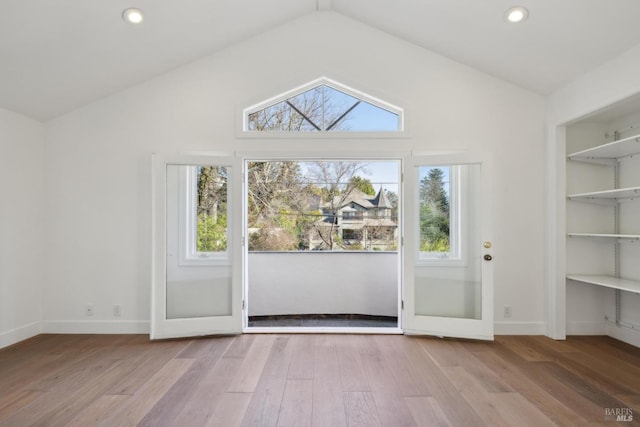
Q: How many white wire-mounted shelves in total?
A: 4